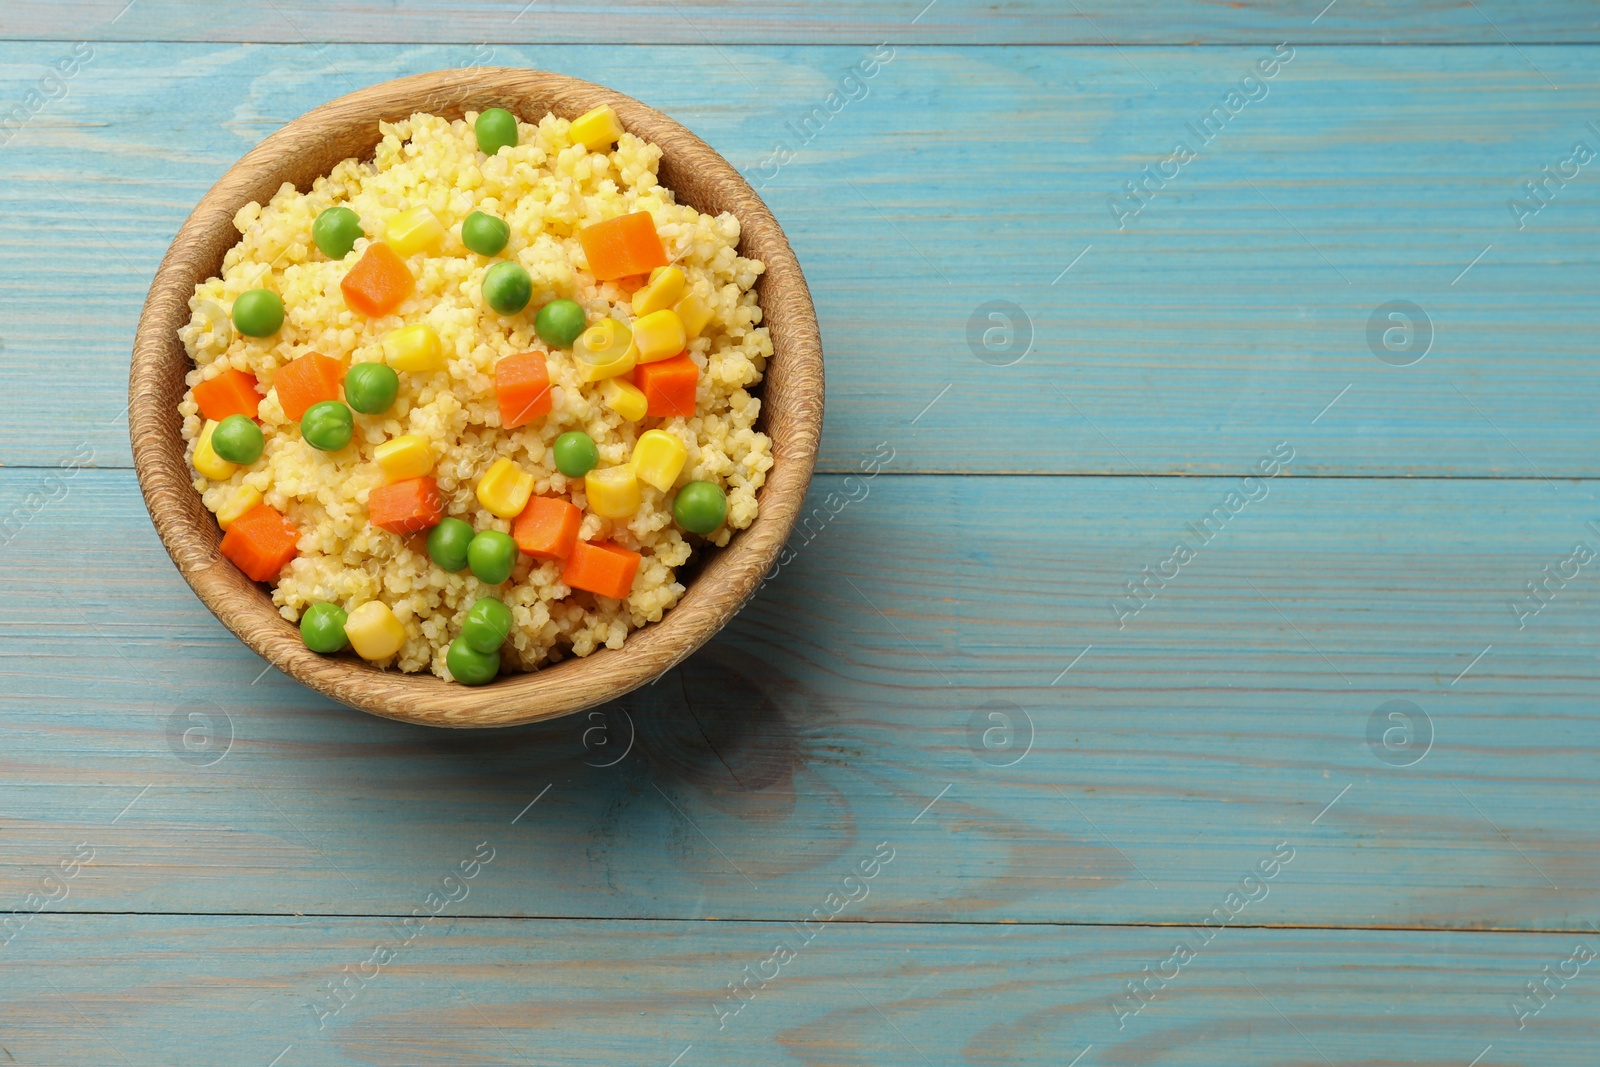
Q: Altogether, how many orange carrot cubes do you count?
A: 10